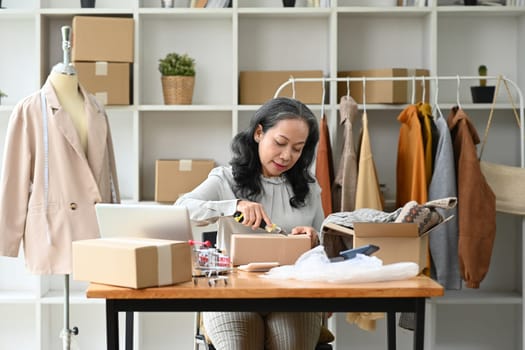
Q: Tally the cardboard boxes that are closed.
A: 7